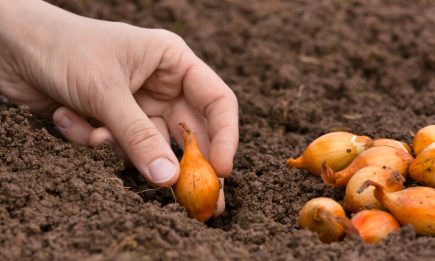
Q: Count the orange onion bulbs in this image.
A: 10